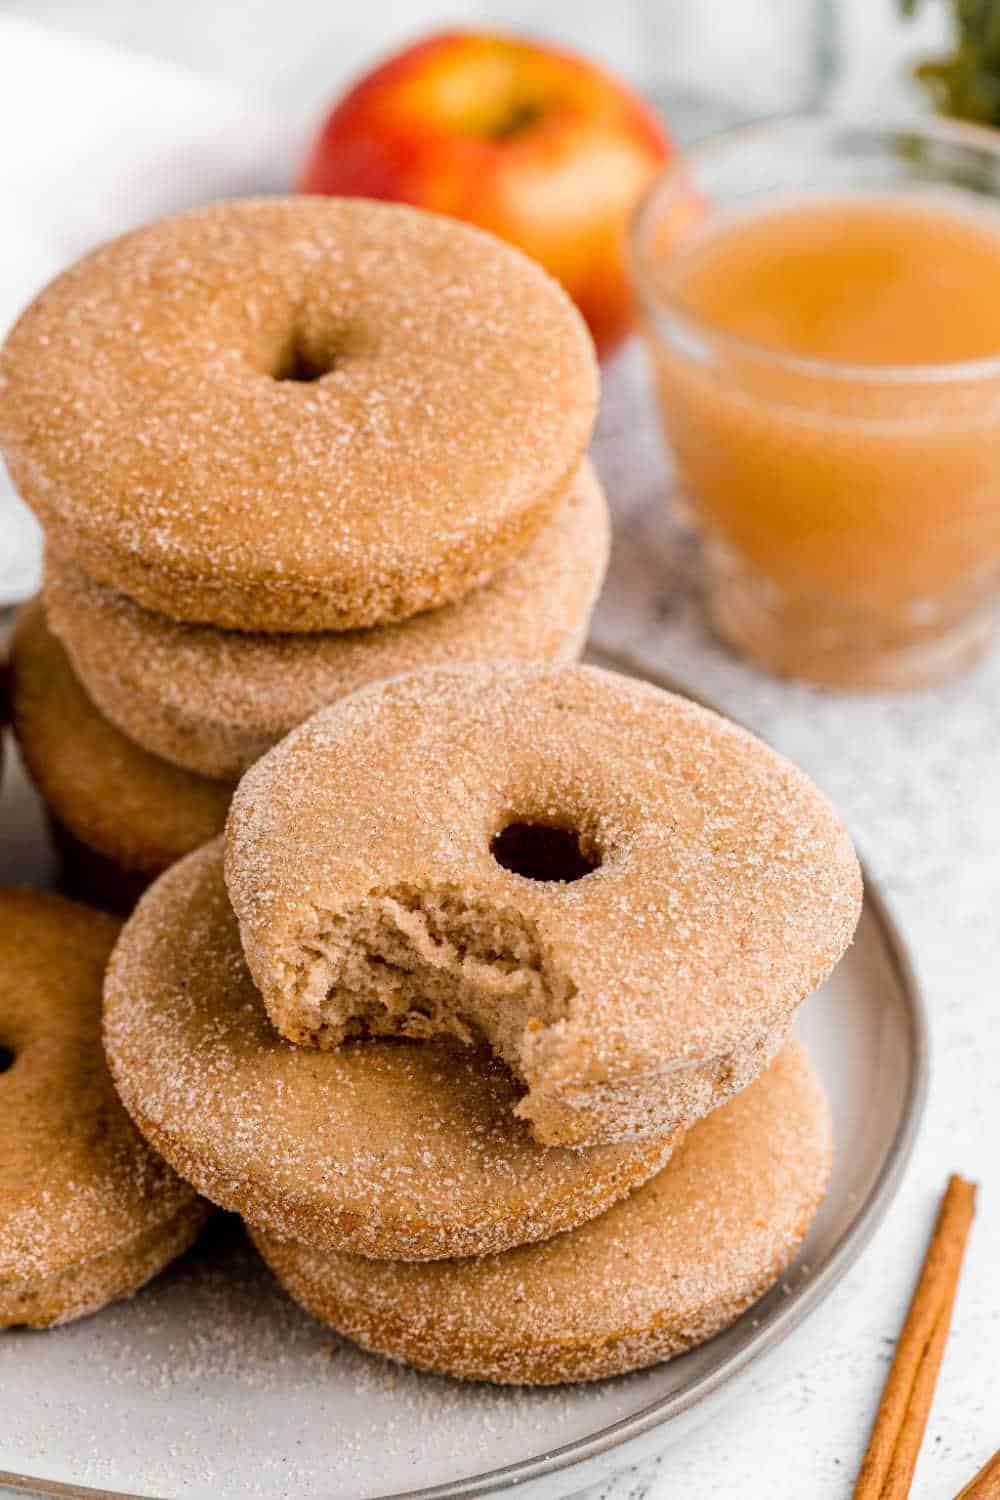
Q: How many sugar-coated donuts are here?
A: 7